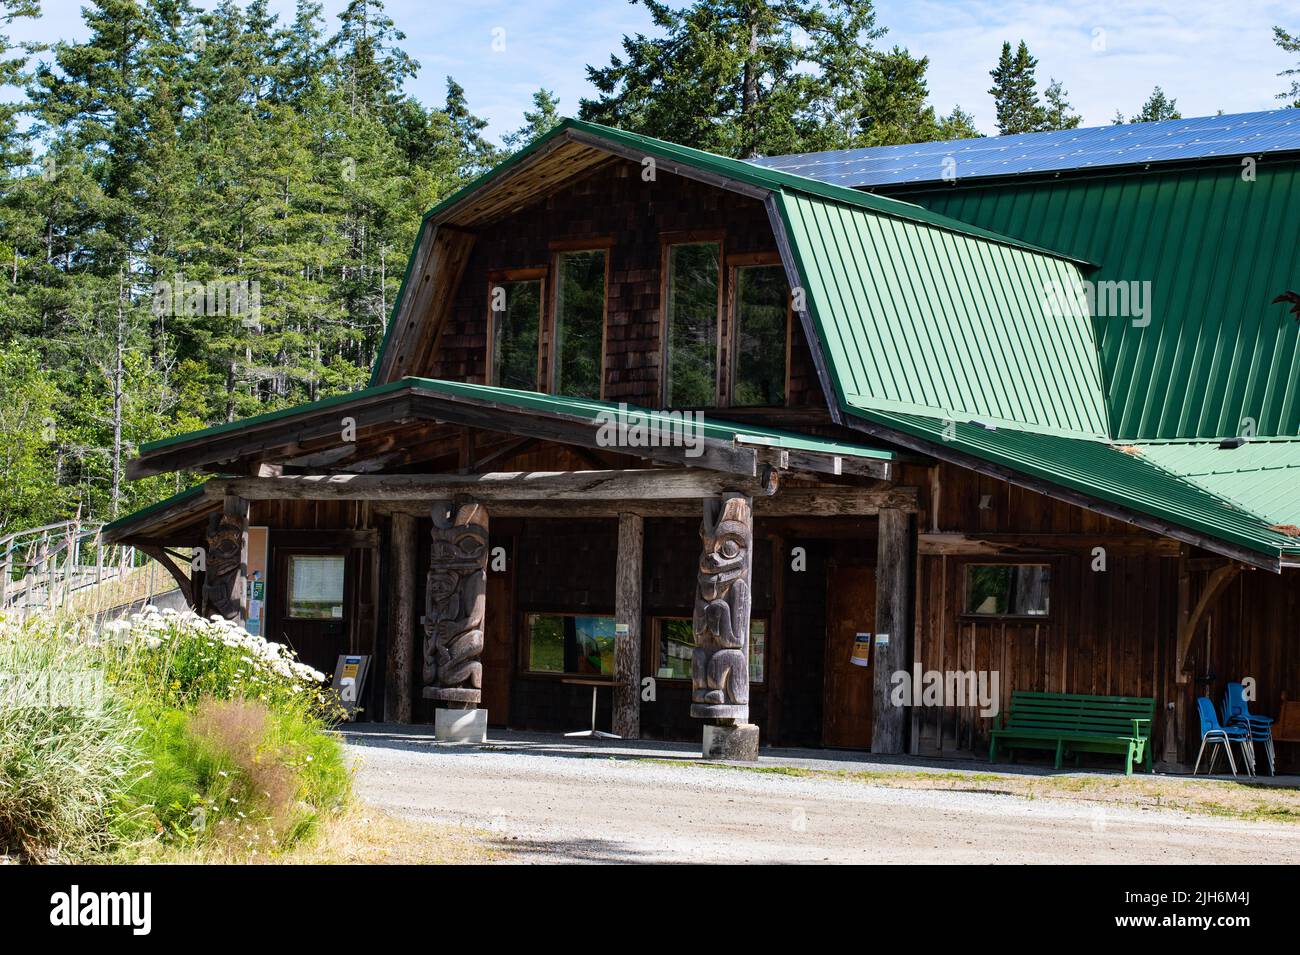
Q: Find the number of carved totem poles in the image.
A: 3